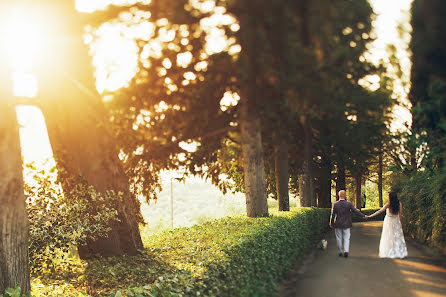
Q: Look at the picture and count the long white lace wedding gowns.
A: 1